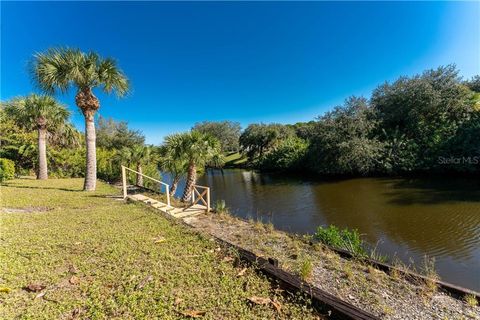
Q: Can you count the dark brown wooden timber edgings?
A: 2